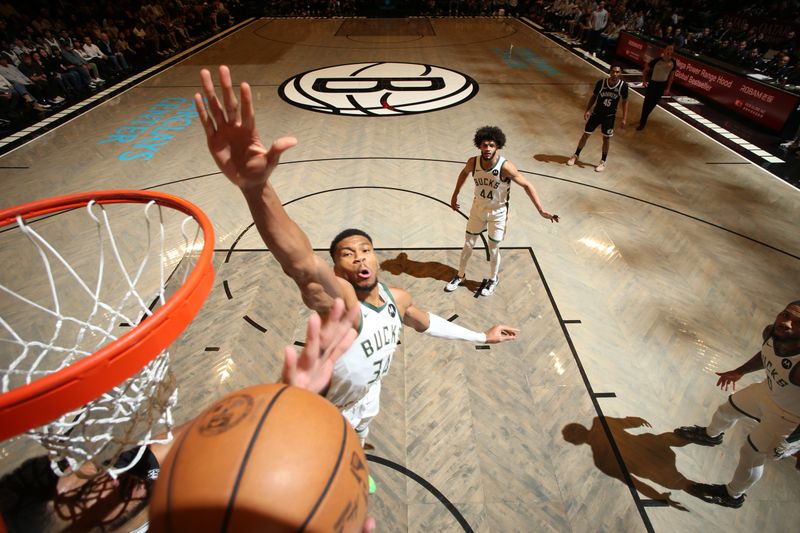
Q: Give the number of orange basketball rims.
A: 1